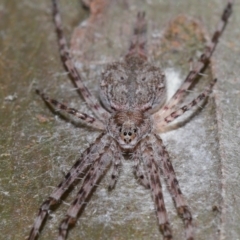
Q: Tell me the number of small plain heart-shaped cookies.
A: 0